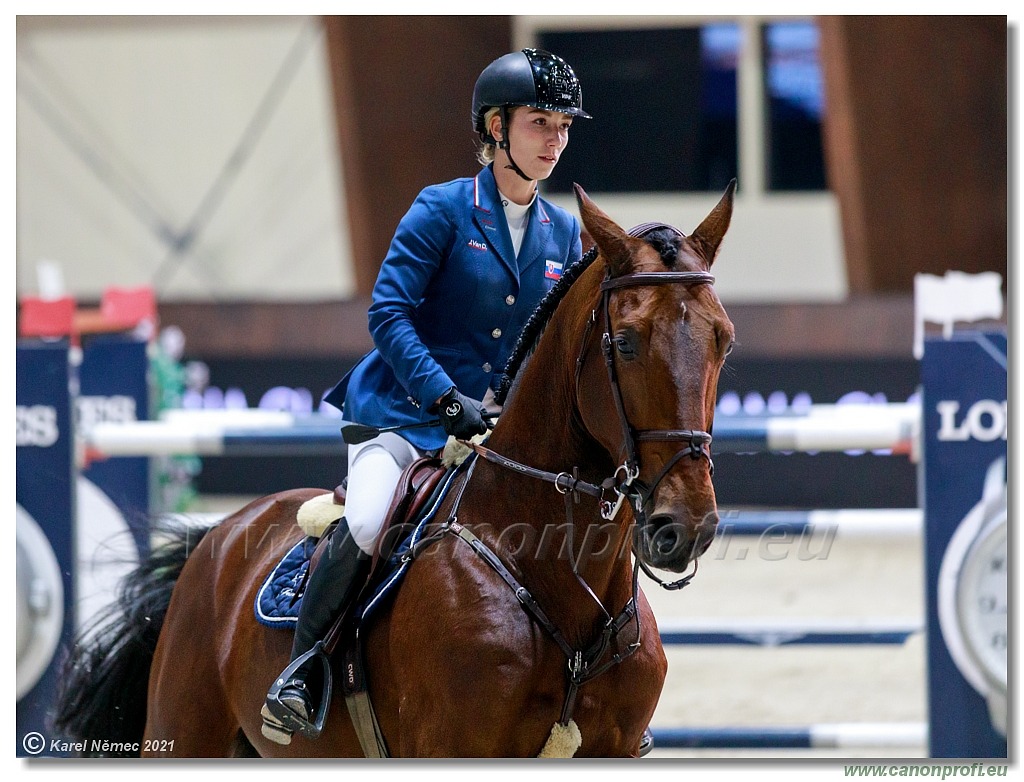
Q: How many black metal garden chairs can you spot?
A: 0